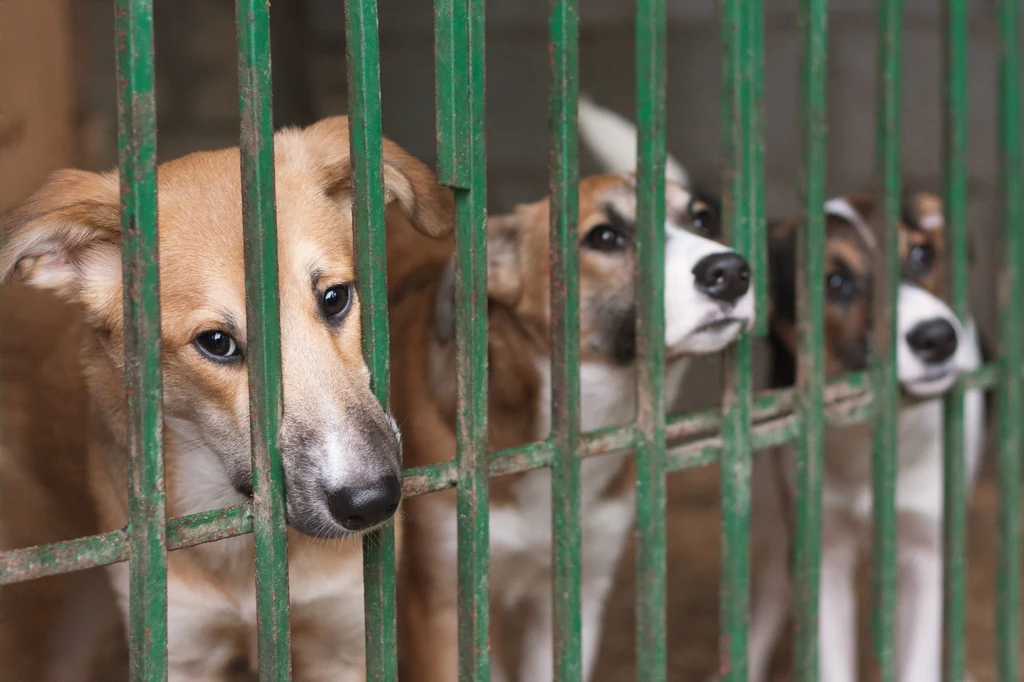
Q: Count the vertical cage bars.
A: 11